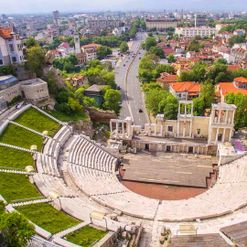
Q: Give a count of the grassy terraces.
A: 6